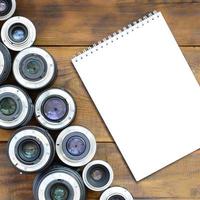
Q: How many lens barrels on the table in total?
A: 11